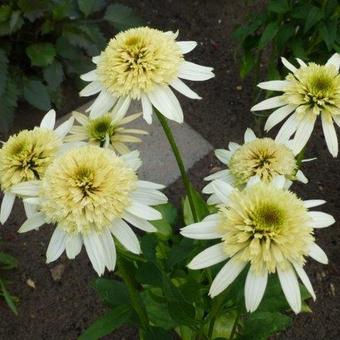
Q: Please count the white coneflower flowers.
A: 7